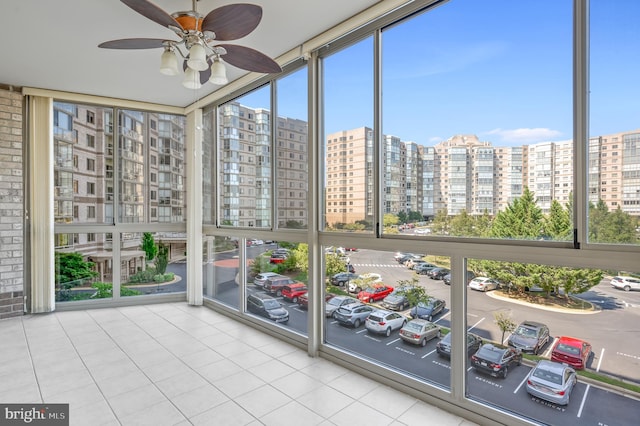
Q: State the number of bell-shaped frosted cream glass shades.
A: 4